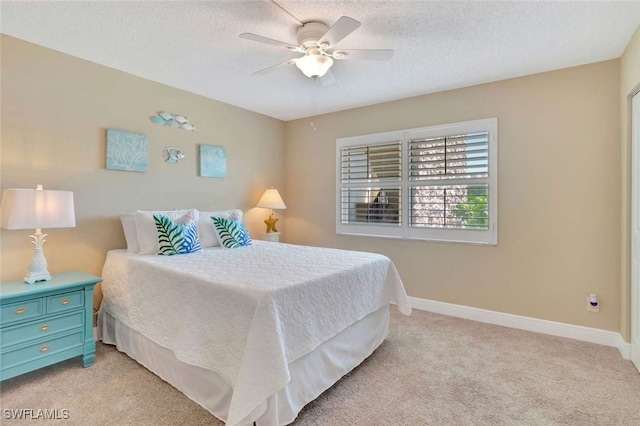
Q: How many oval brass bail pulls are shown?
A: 4